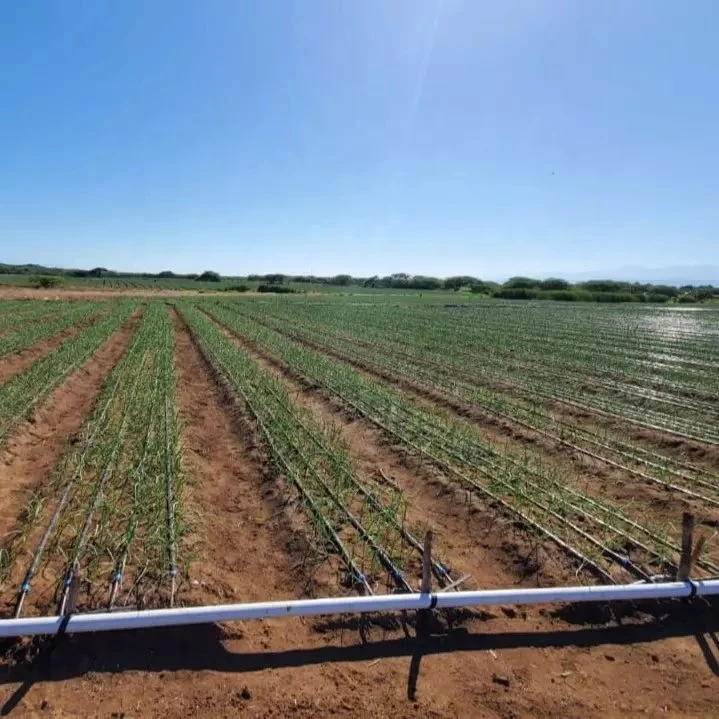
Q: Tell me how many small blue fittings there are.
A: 8